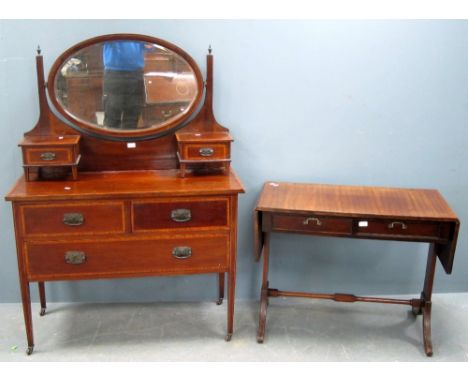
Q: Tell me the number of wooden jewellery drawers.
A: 2